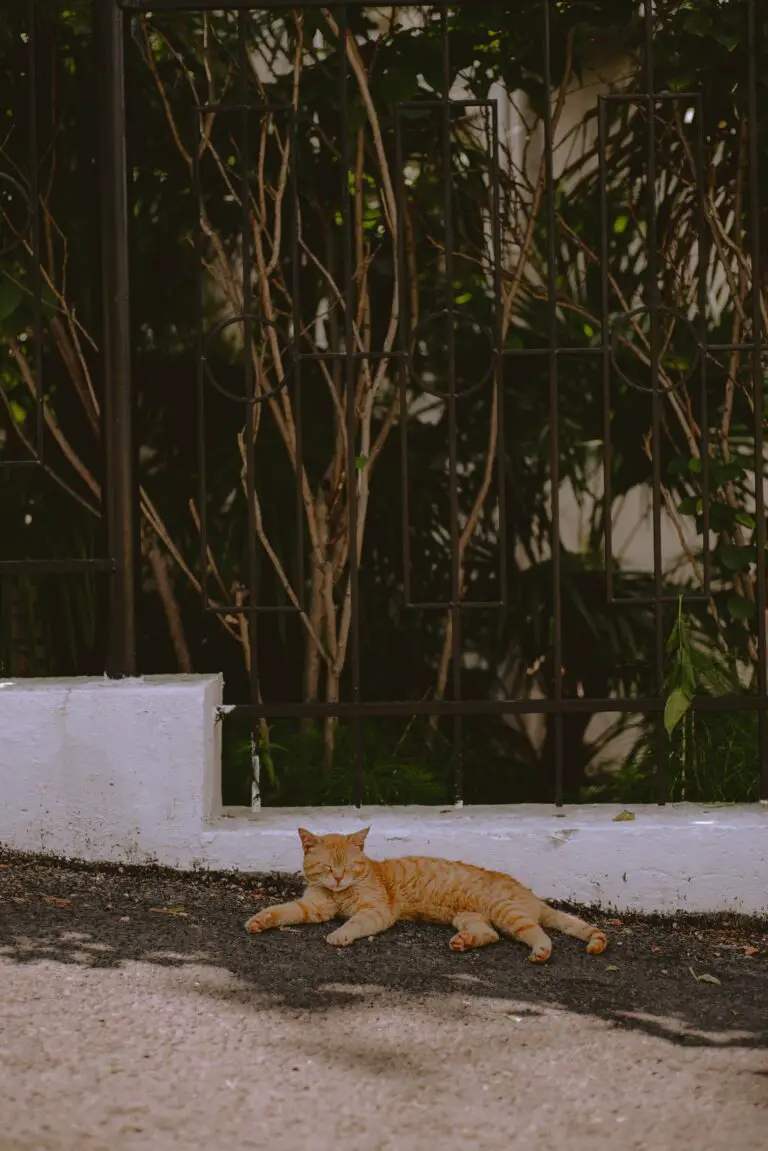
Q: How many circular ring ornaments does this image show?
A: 4